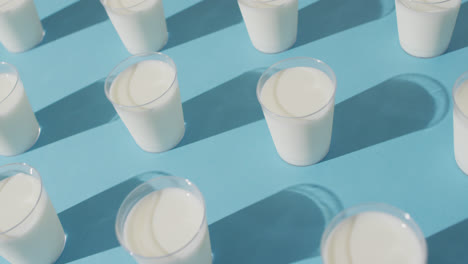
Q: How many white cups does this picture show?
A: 11